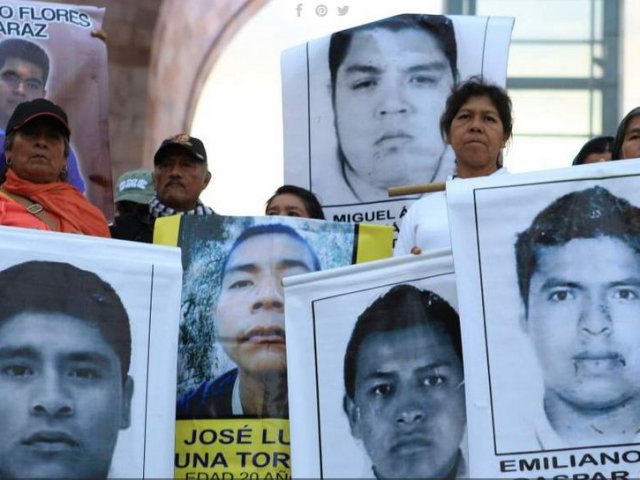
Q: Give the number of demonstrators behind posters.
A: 7